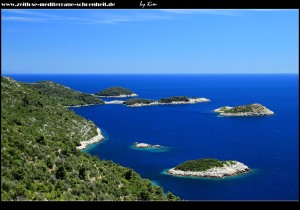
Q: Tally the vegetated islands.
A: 4